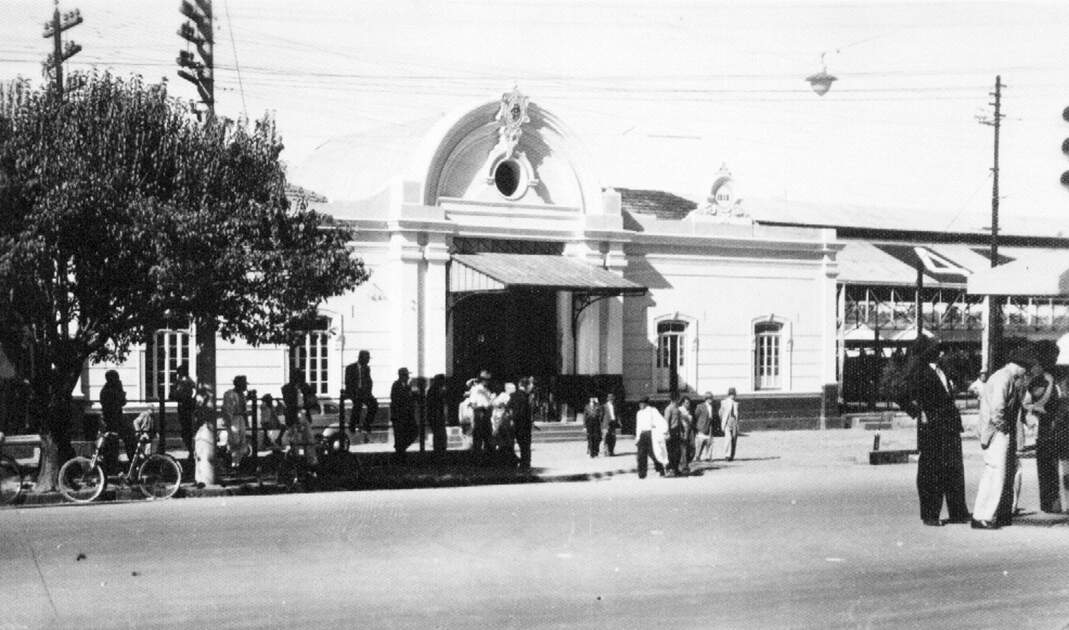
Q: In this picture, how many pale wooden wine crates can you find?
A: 0